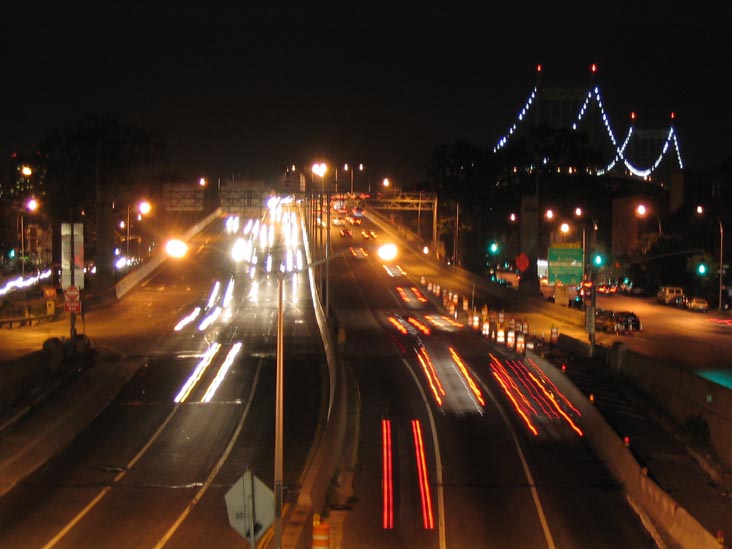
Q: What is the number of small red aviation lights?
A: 4